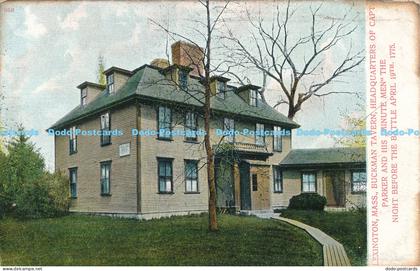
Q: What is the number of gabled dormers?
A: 5